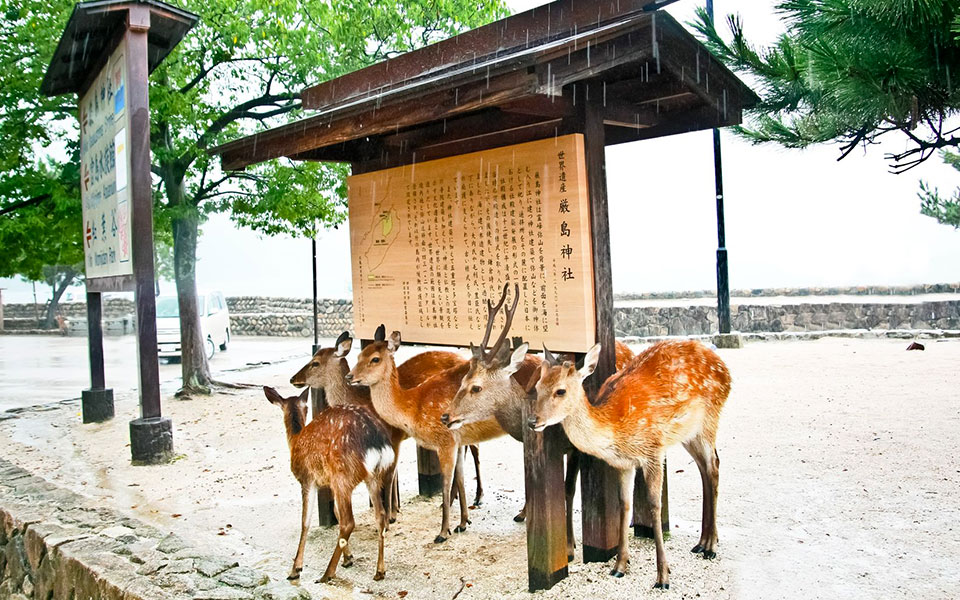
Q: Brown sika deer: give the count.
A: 5